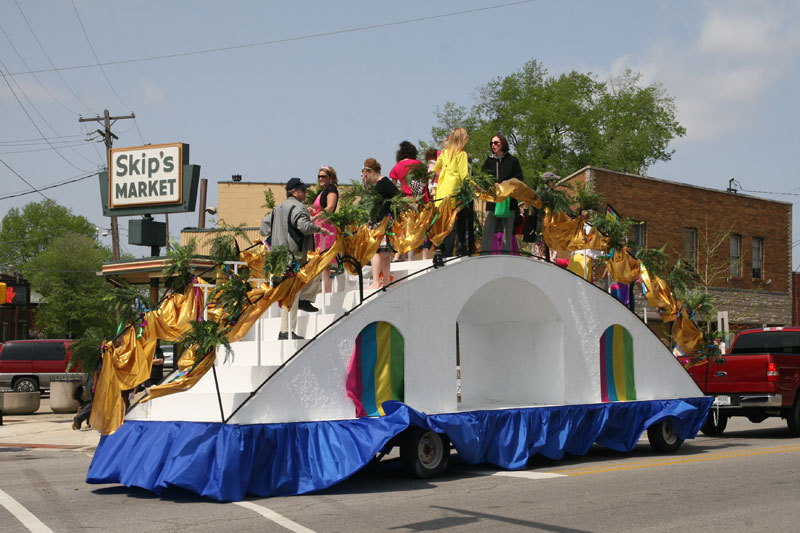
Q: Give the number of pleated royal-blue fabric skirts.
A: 1